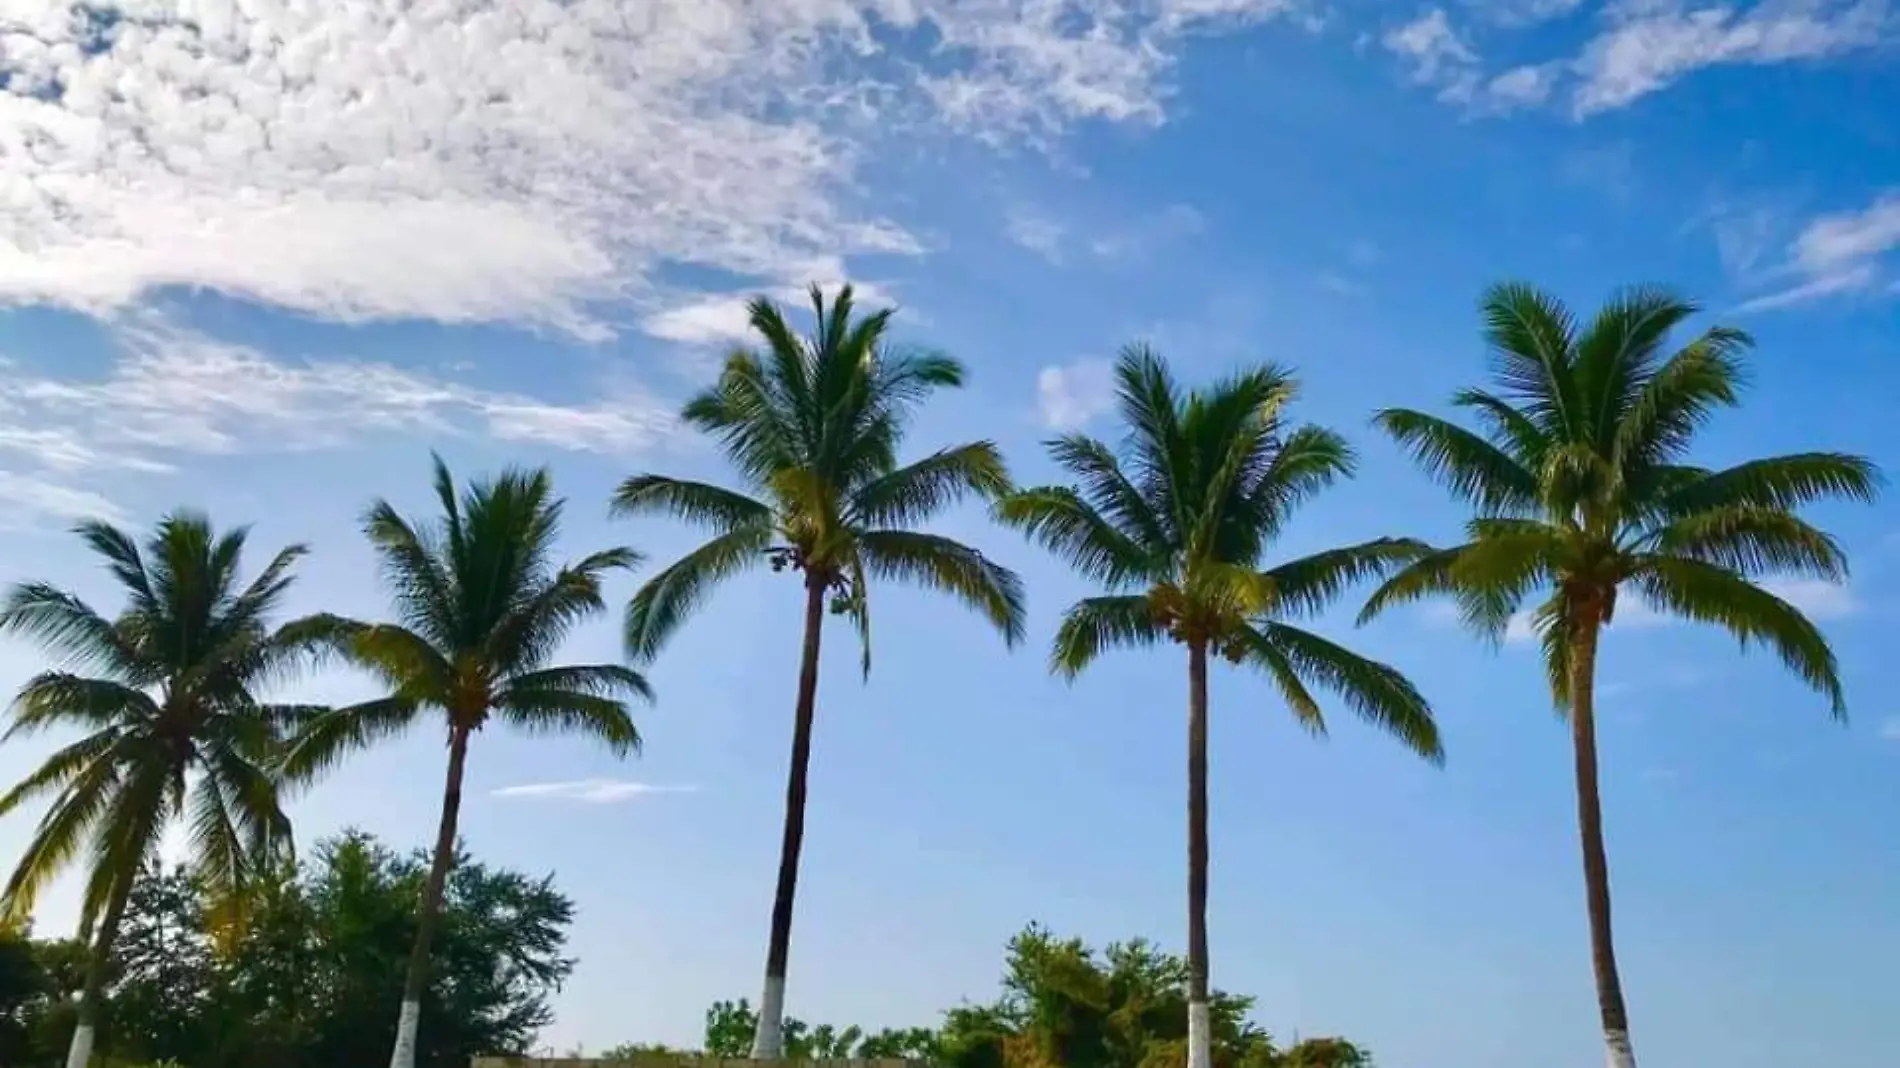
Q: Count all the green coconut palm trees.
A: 5